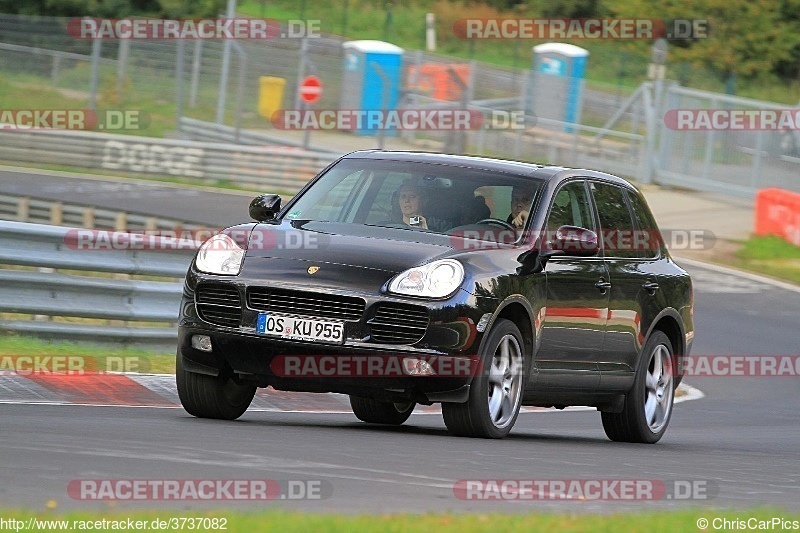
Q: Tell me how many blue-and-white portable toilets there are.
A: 2